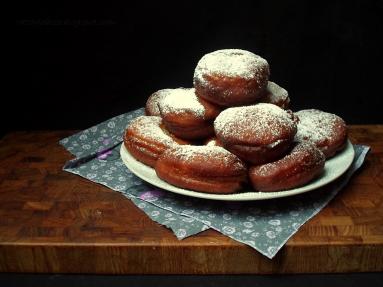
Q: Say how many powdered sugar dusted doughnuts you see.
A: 9